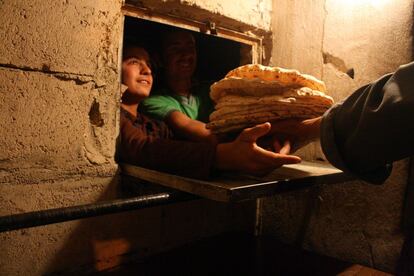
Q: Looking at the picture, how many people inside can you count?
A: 2